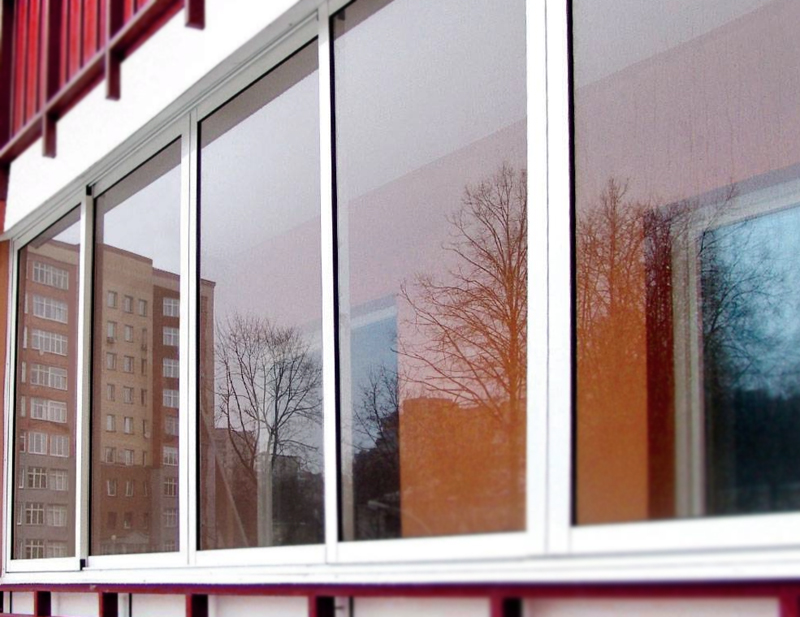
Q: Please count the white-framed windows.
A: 5